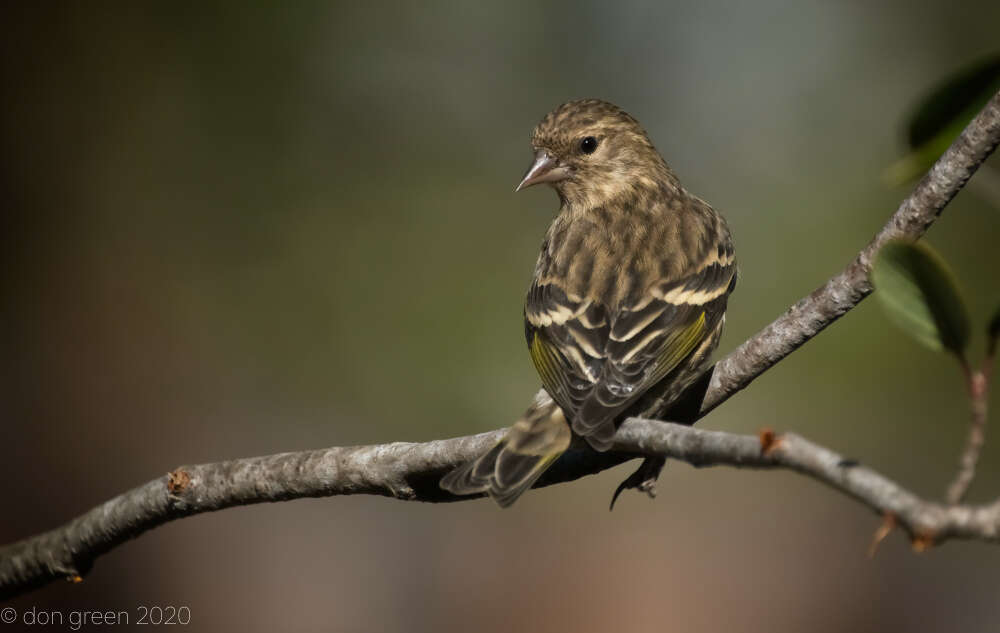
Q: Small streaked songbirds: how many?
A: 1